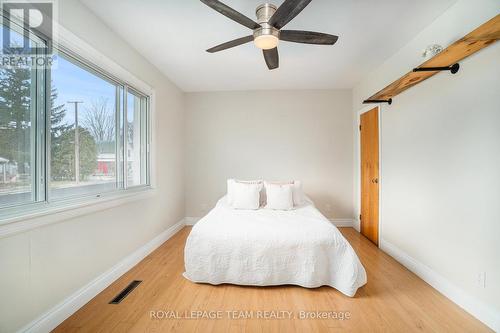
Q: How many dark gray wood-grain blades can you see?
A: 5